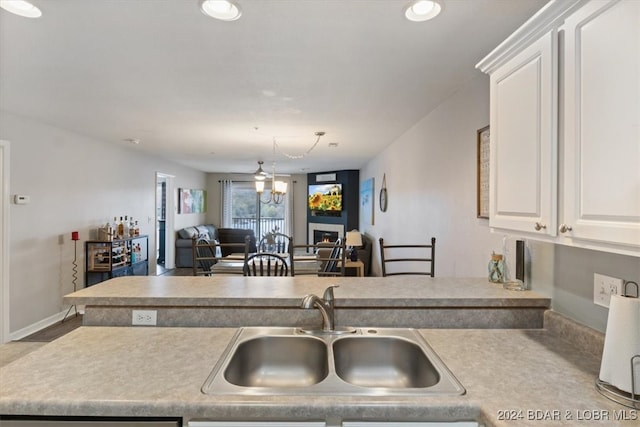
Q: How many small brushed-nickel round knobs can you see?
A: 2